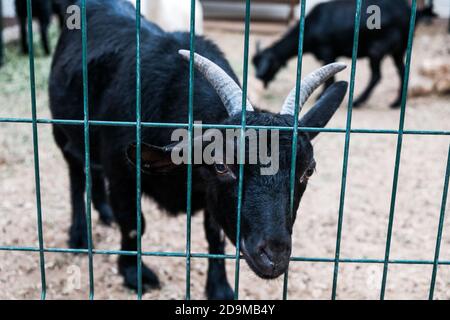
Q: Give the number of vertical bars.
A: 9